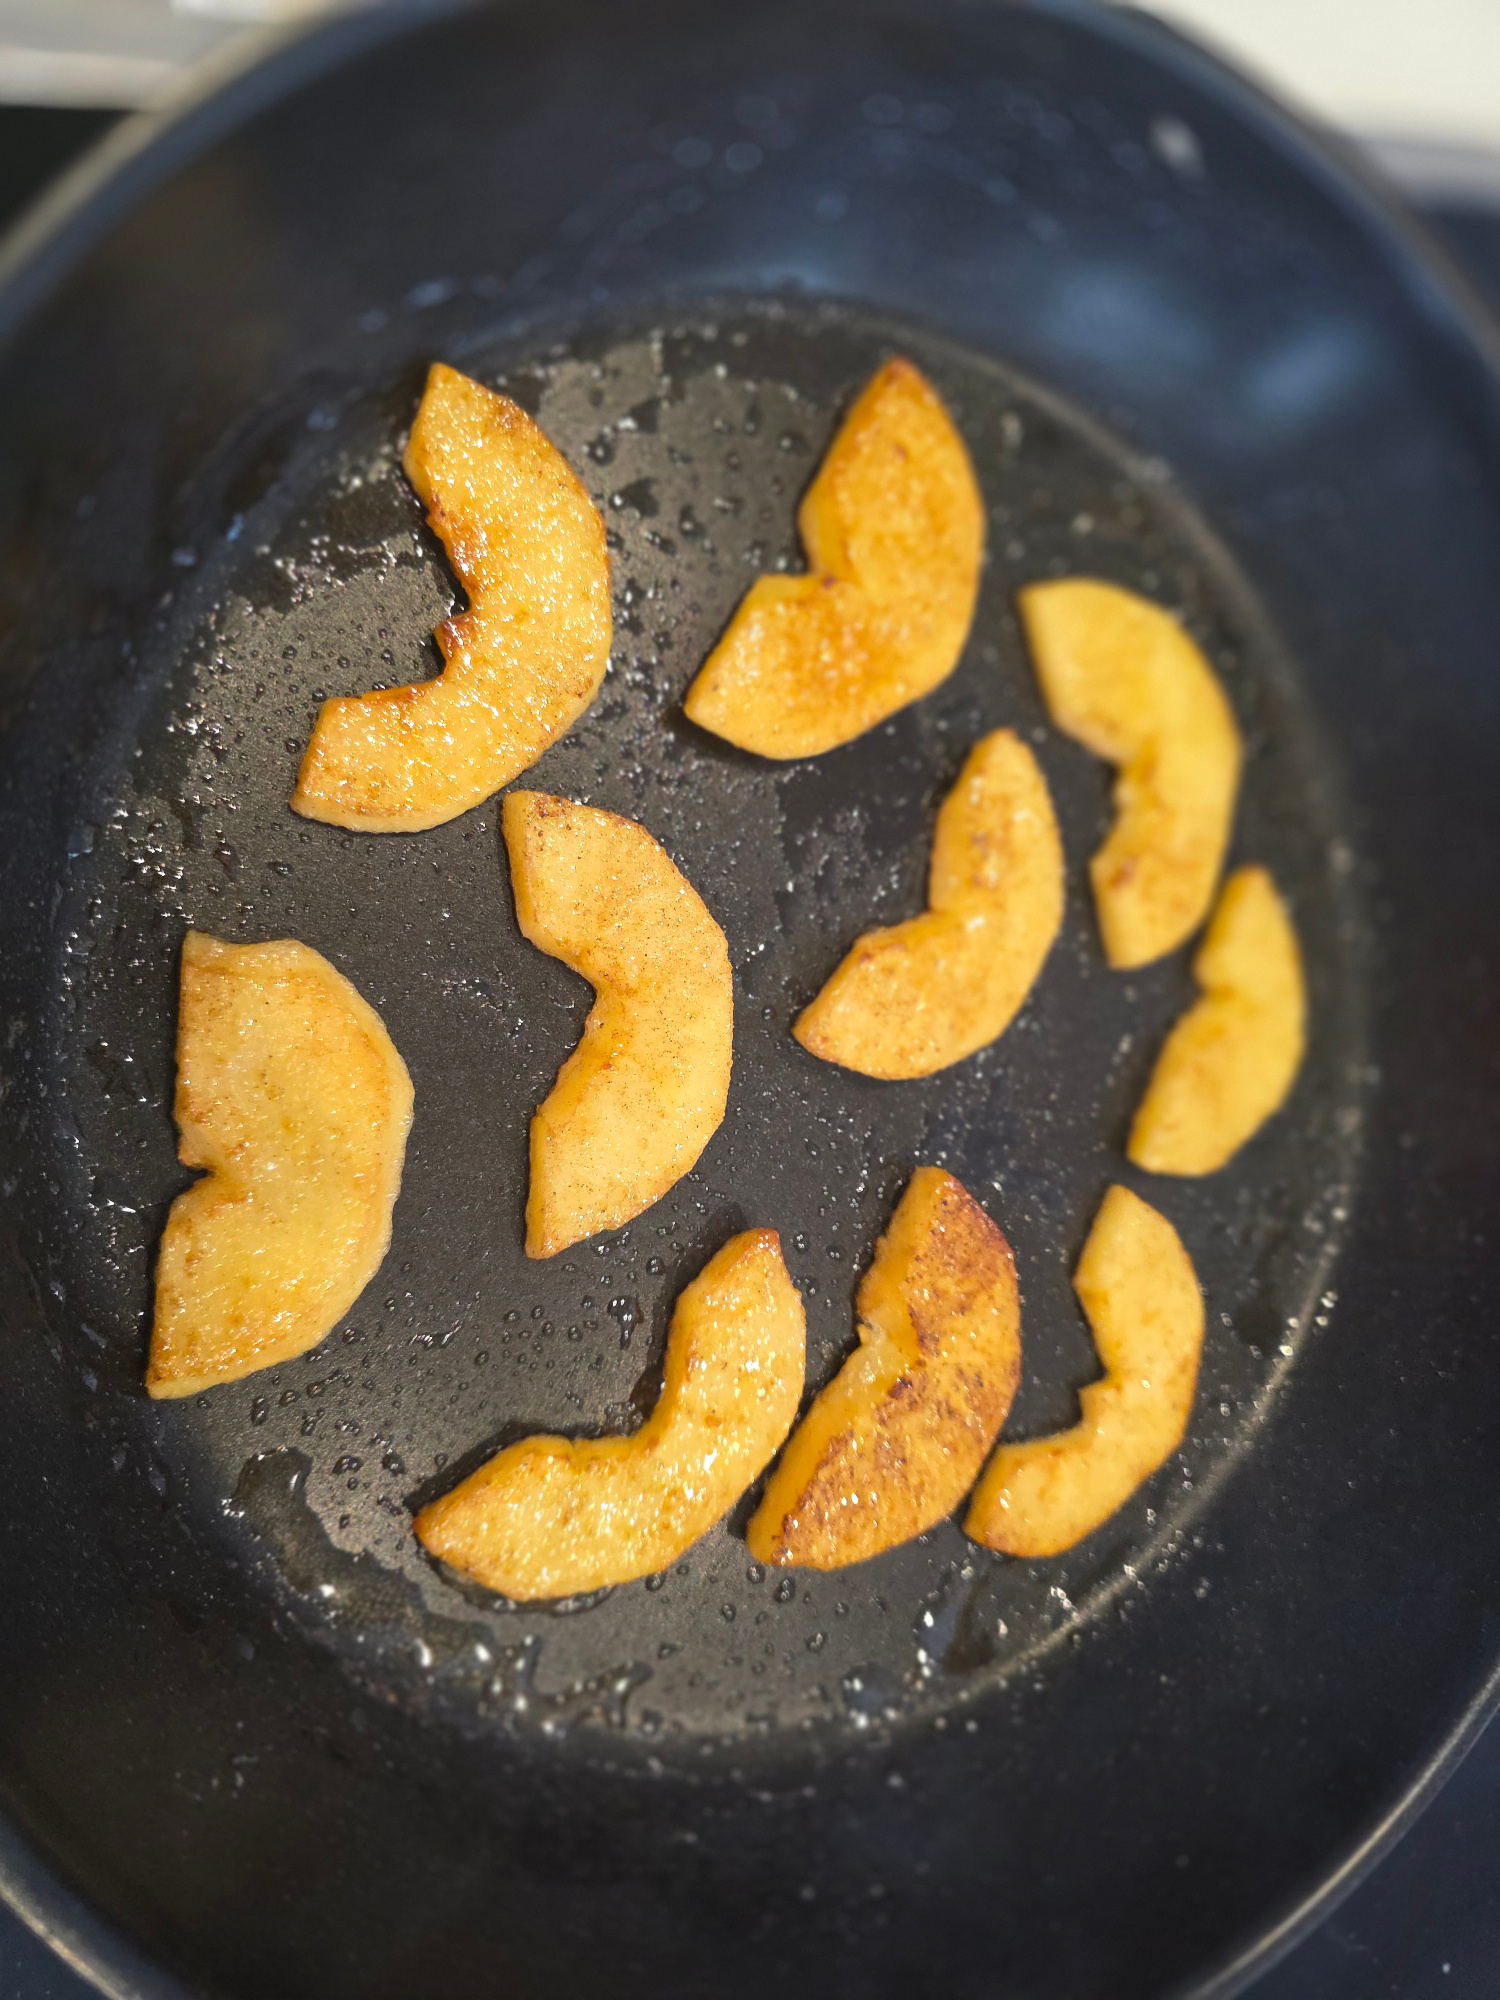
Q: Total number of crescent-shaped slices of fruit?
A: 10